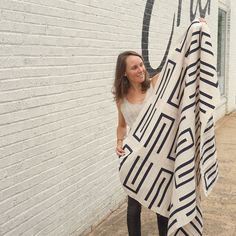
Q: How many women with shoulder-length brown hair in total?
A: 1